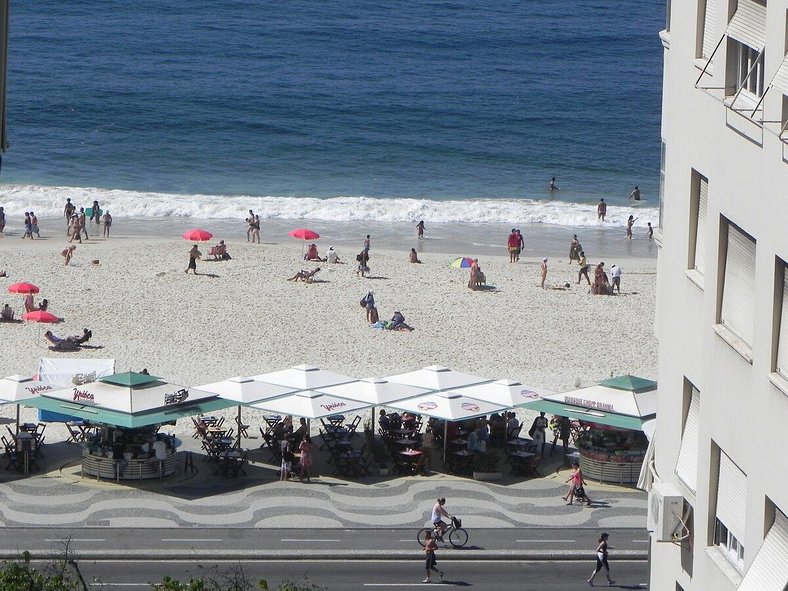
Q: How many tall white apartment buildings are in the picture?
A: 1